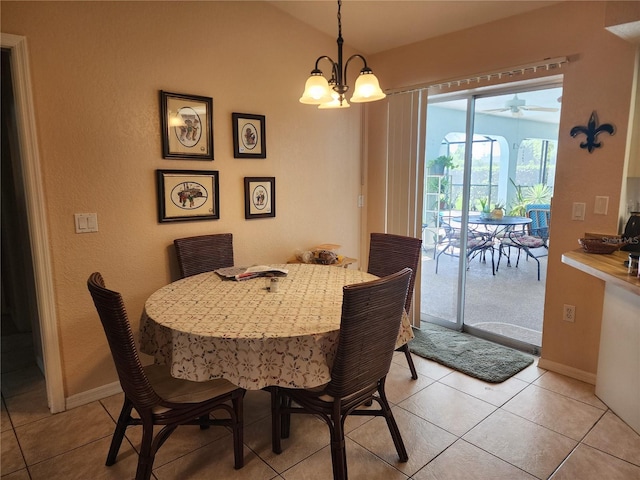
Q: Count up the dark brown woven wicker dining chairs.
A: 4